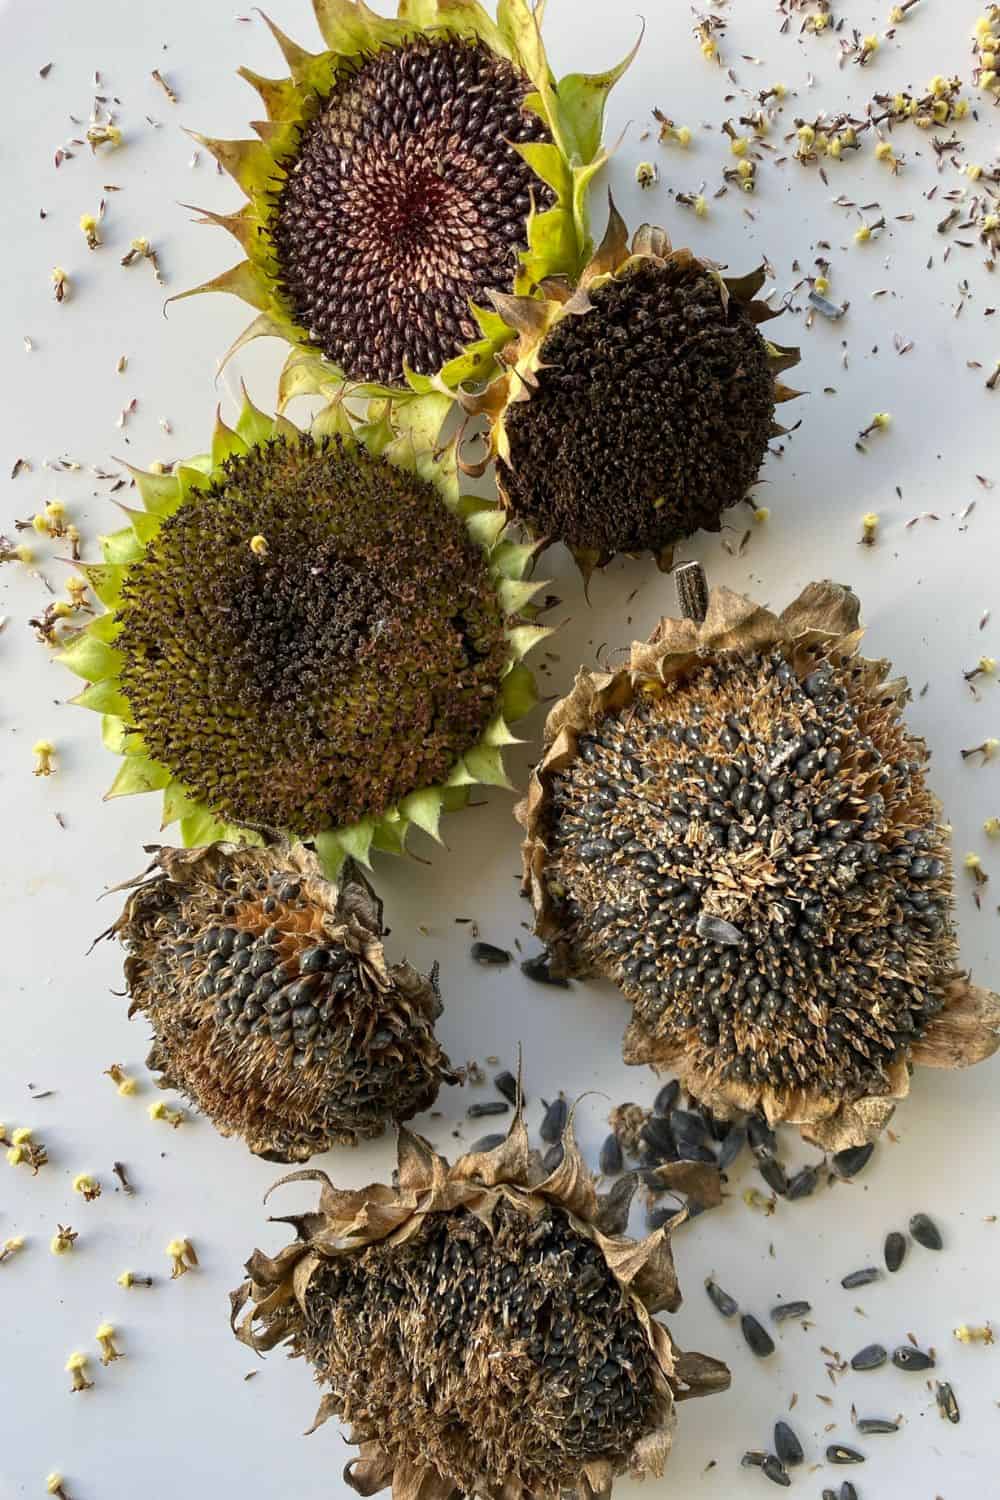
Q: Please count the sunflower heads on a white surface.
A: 6